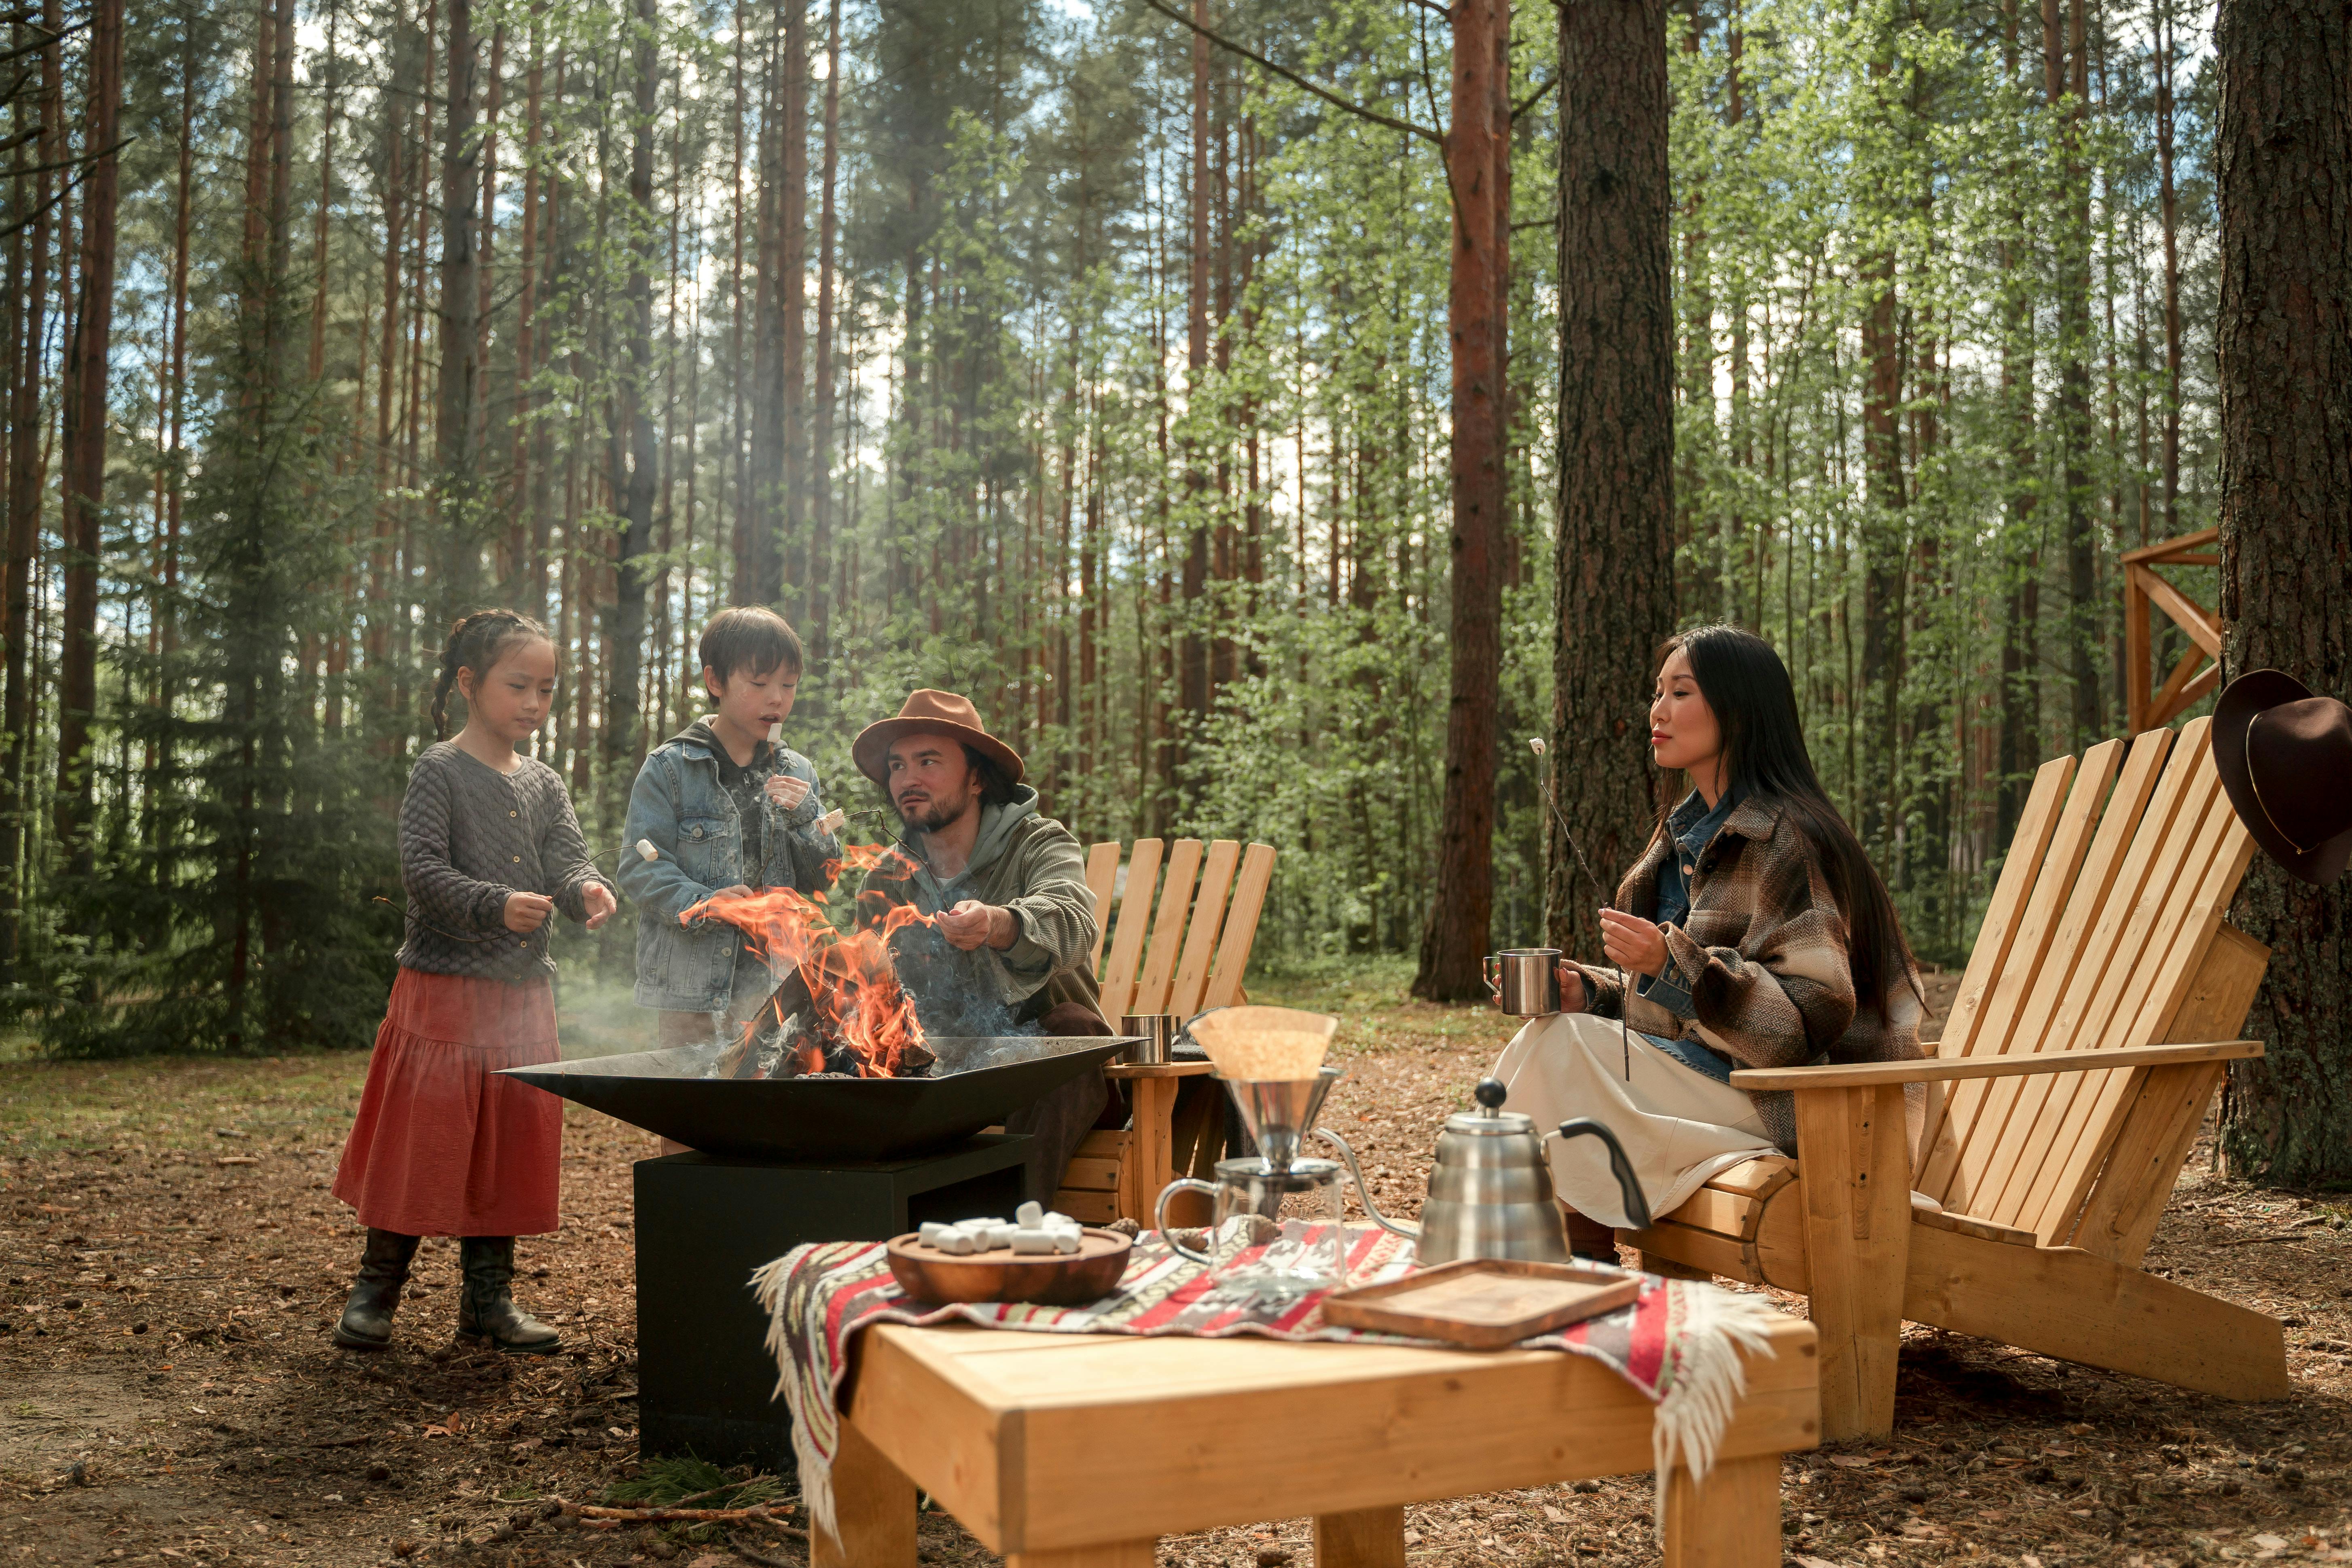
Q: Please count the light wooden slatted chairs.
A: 2